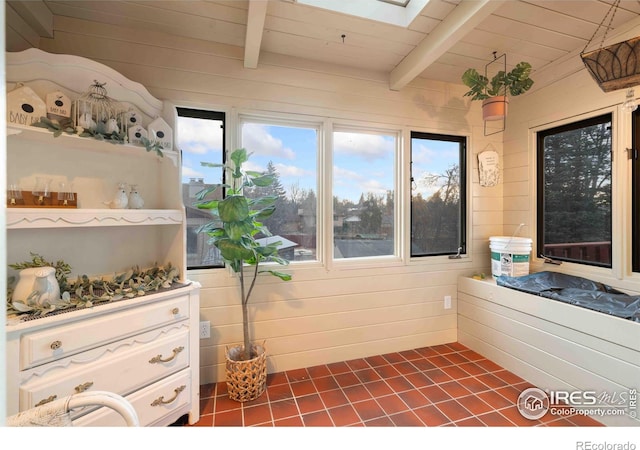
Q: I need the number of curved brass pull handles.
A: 3